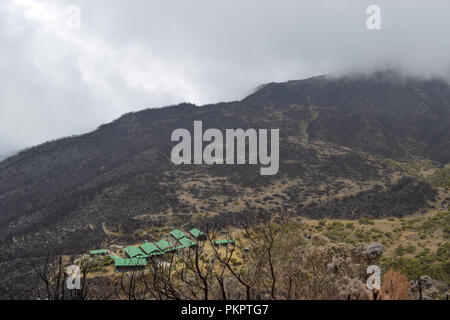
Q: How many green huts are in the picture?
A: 9